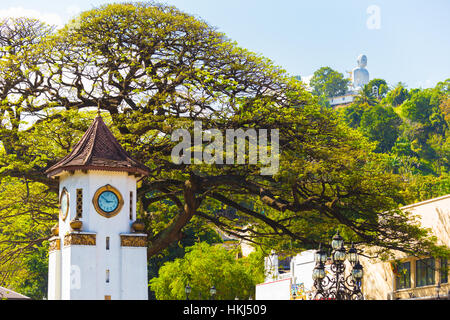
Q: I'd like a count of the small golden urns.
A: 3